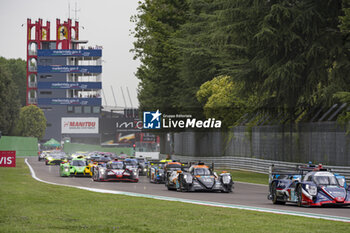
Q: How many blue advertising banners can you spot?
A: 4